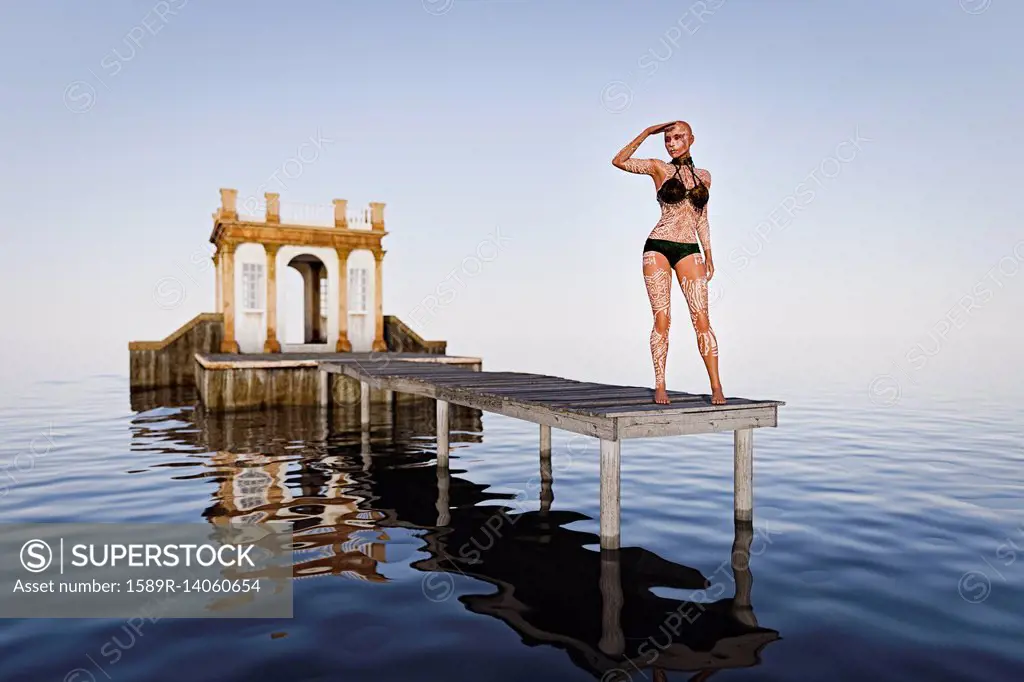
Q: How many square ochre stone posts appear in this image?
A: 4